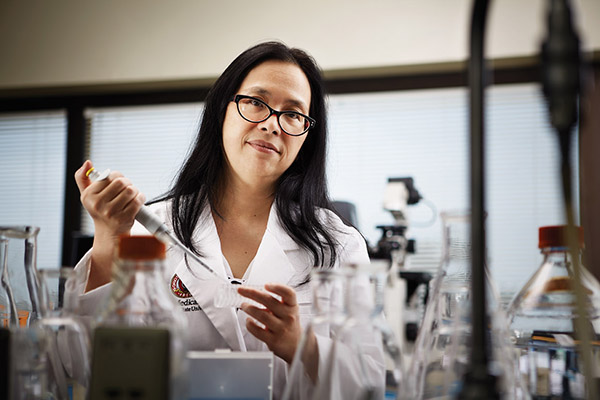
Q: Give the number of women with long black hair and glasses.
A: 1